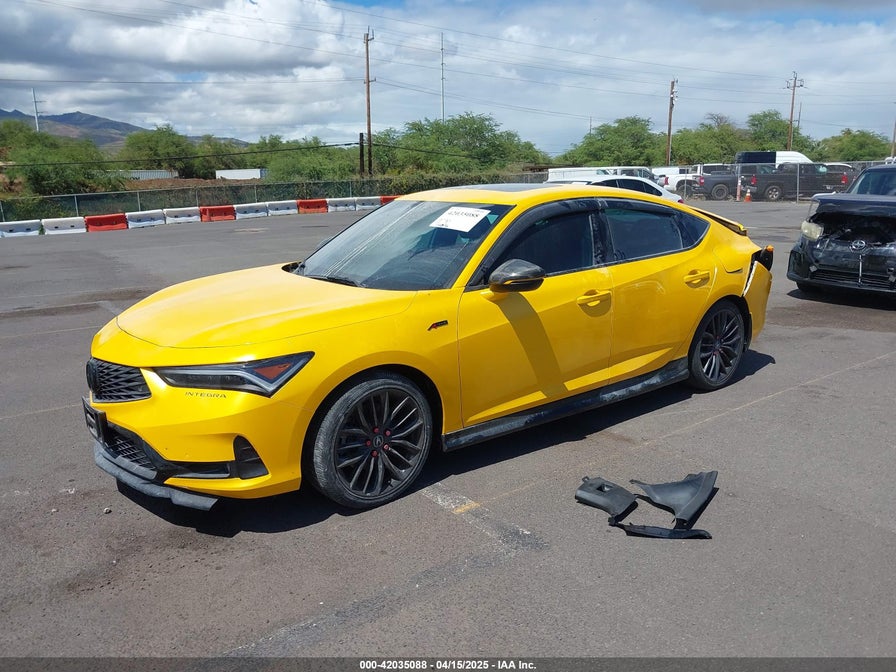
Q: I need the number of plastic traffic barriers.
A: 12